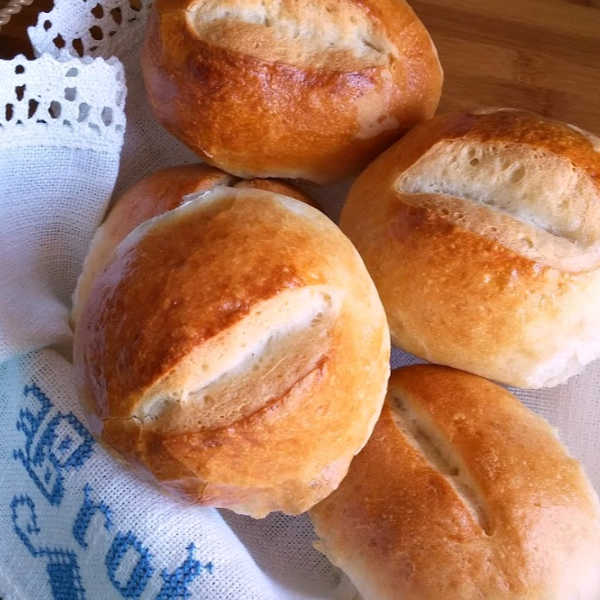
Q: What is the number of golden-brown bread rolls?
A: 5